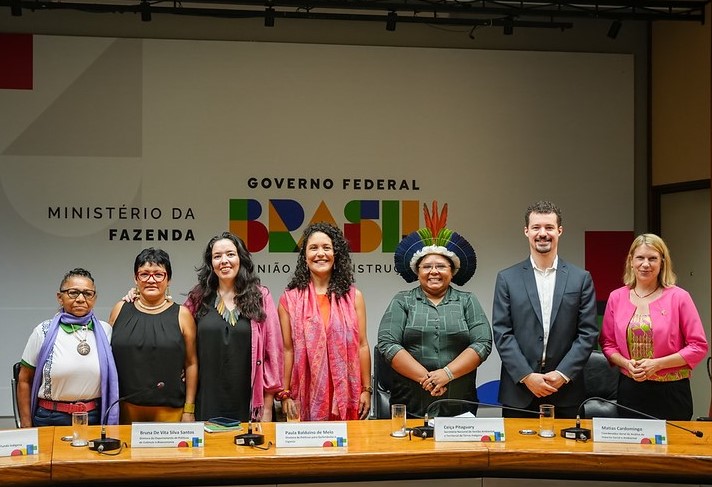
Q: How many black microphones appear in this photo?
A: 4